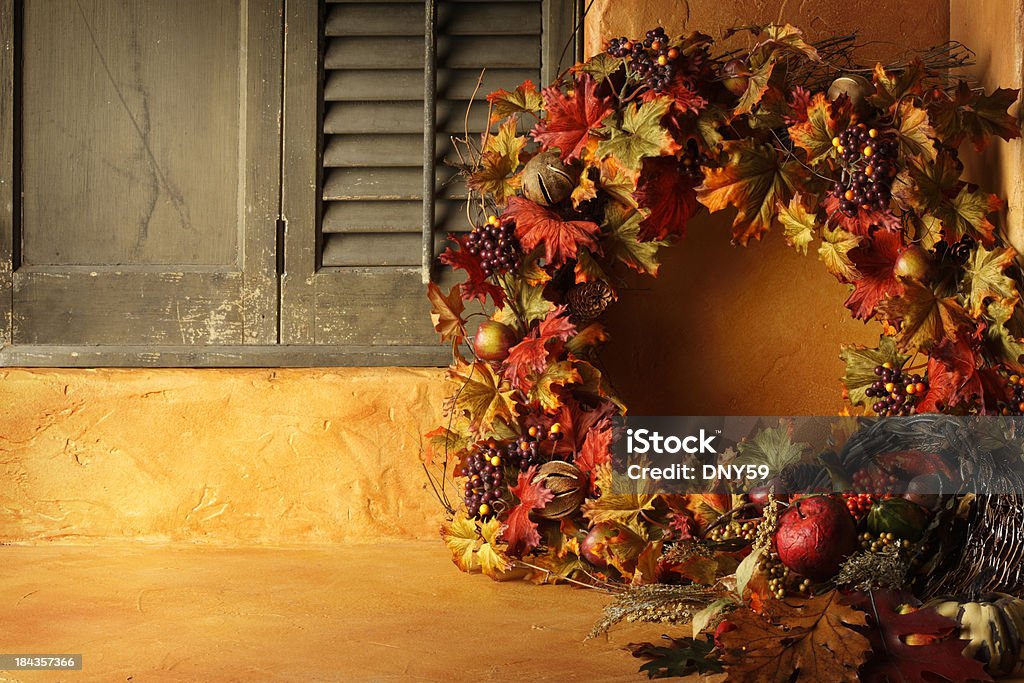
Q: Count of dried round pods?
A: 3